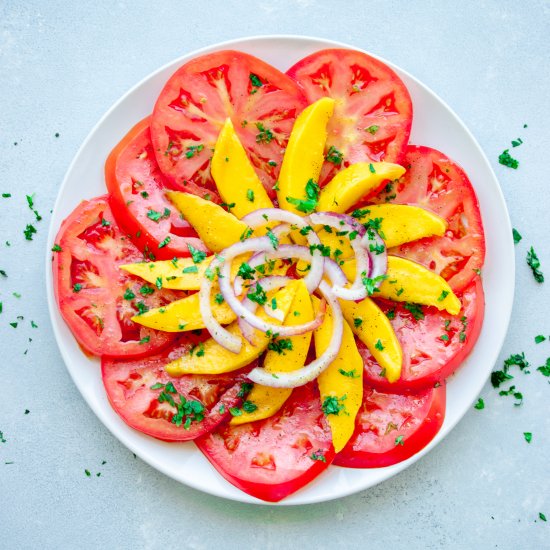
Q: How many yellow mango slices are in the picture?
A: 12